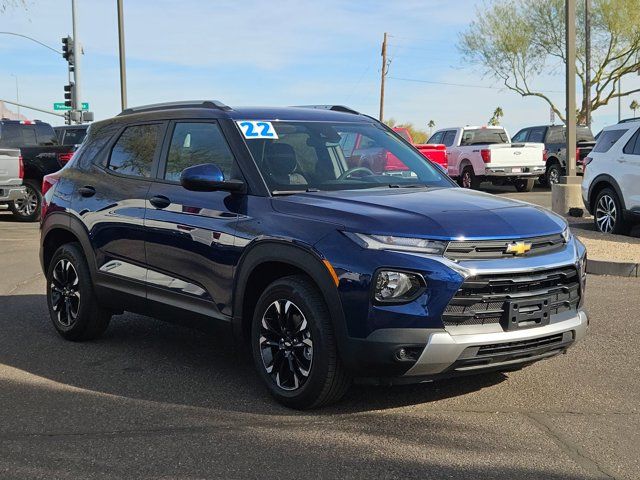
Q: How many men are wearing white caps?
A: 0